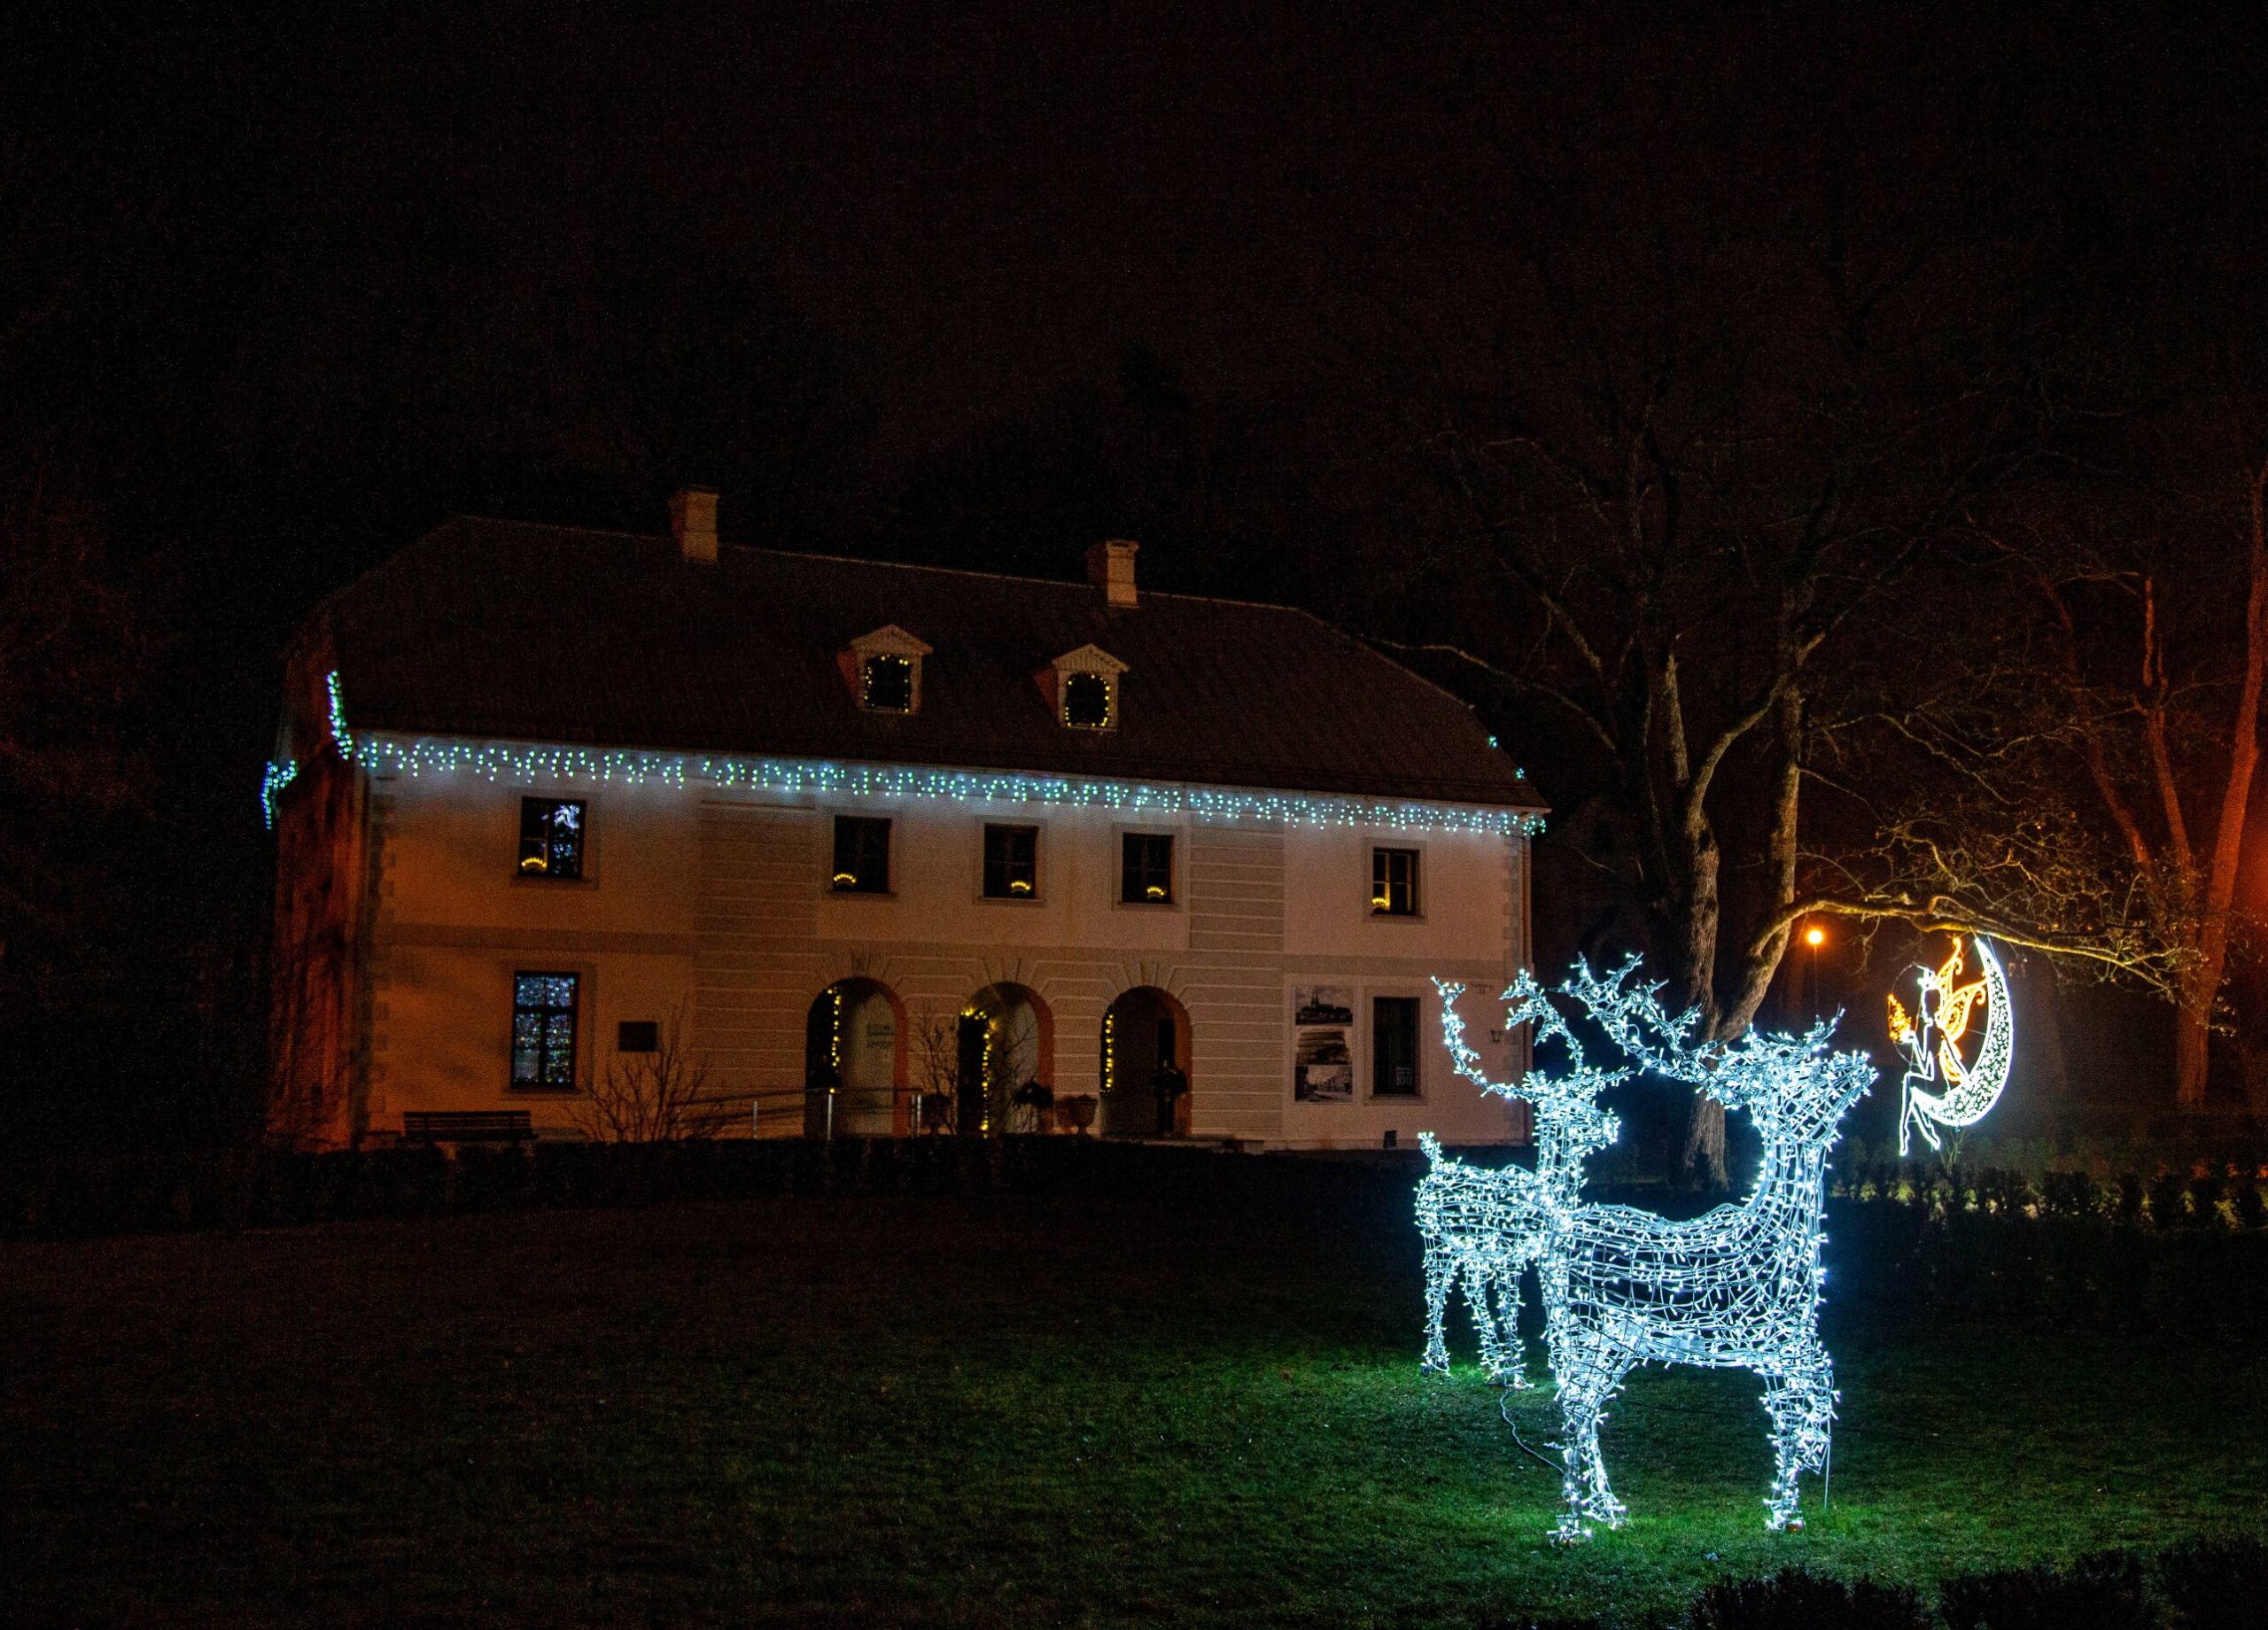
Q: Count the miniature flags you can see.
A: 0